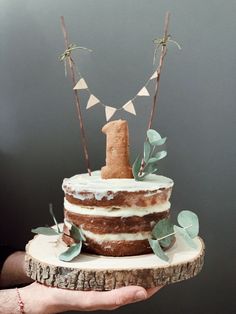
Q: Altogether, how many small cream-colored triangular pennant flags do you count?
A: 6